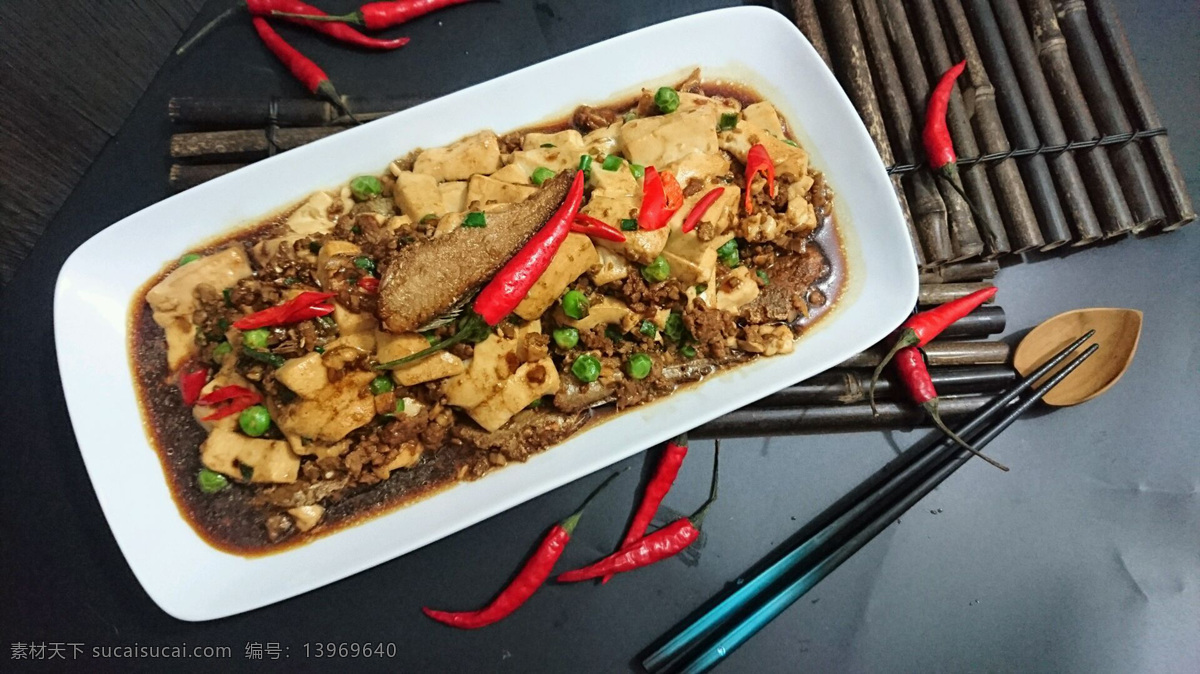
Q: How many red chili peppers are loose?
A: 9